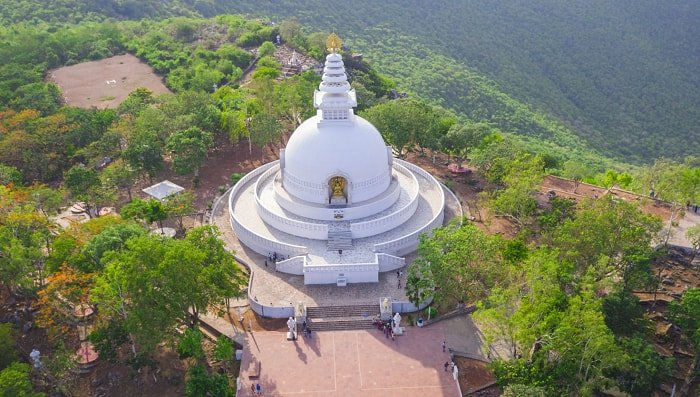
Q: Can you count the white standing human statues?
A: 2